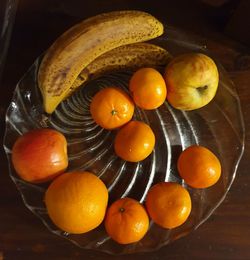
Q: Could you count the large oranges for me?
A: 1